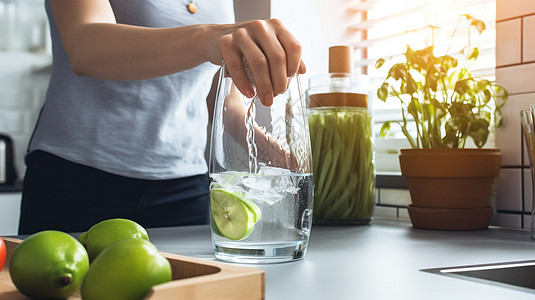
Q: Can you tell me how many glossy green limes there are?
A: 3